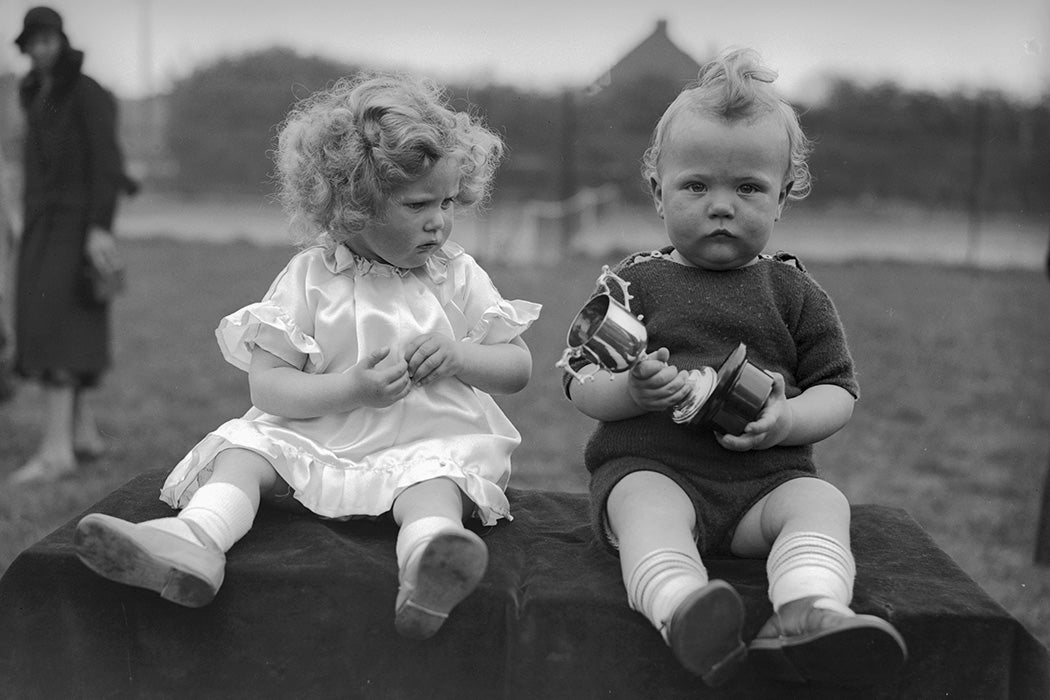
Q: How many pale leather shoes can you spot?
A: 2